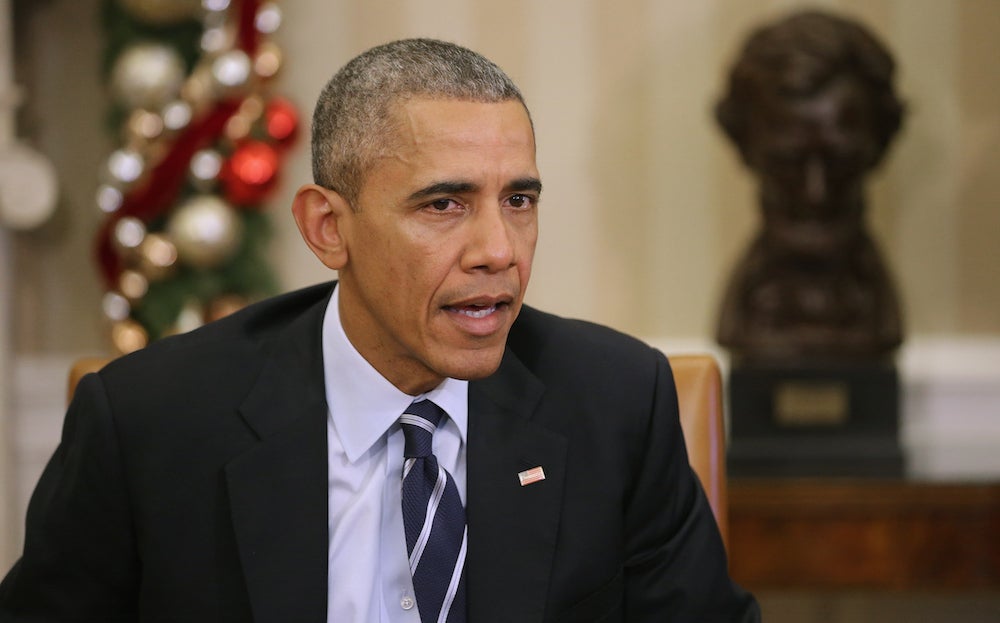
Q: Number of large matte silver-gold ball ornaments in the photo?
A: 2